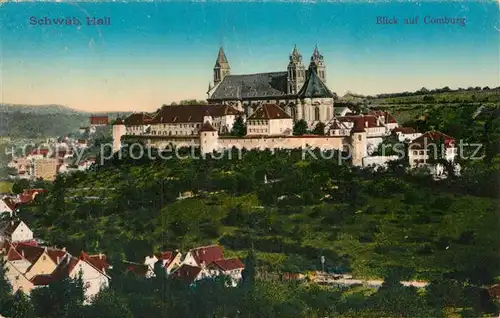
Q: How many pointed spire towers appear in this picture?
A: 3